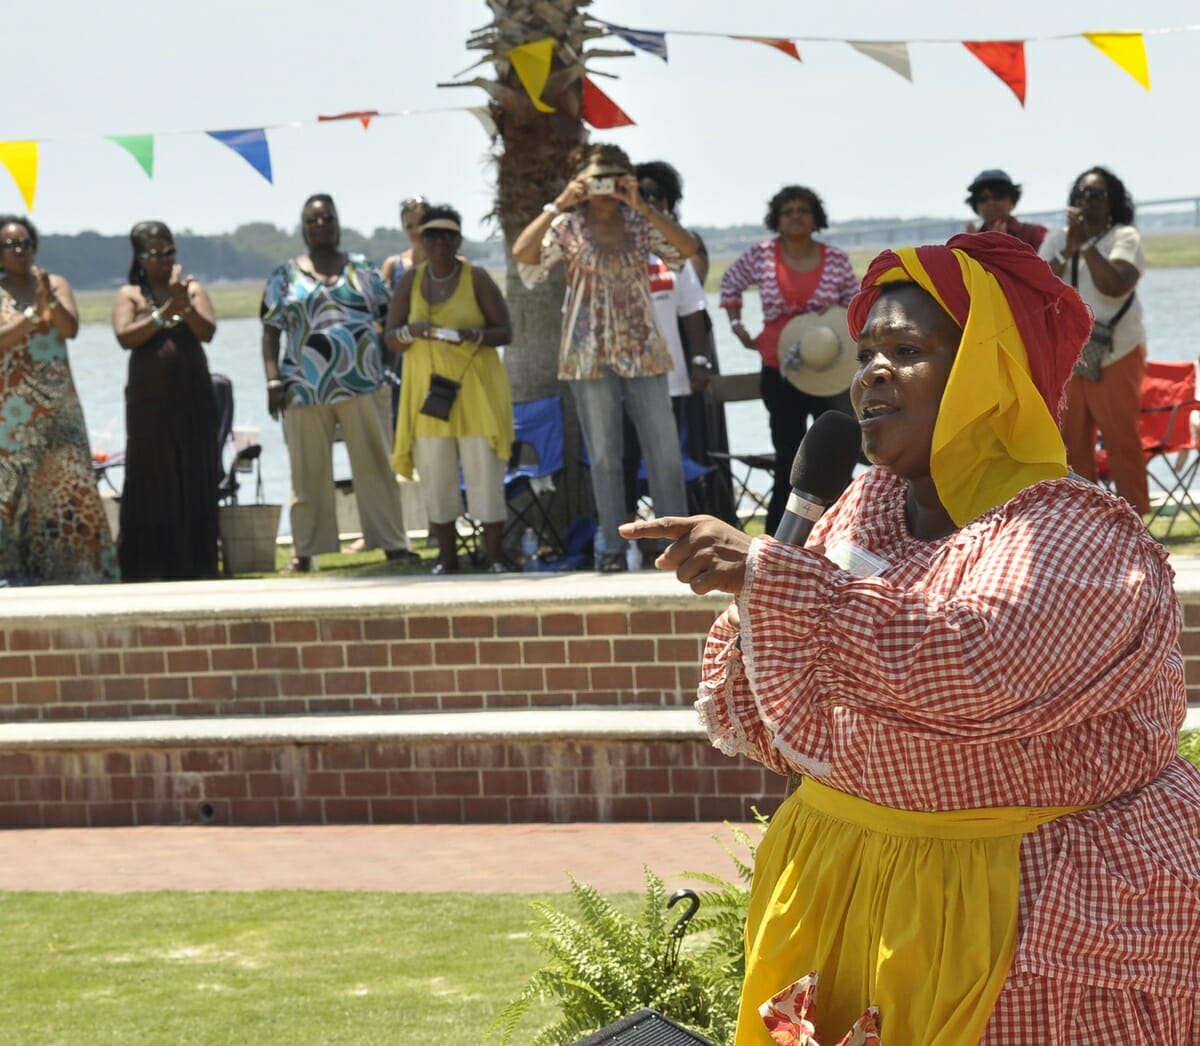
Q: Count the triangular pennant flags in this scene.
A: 12